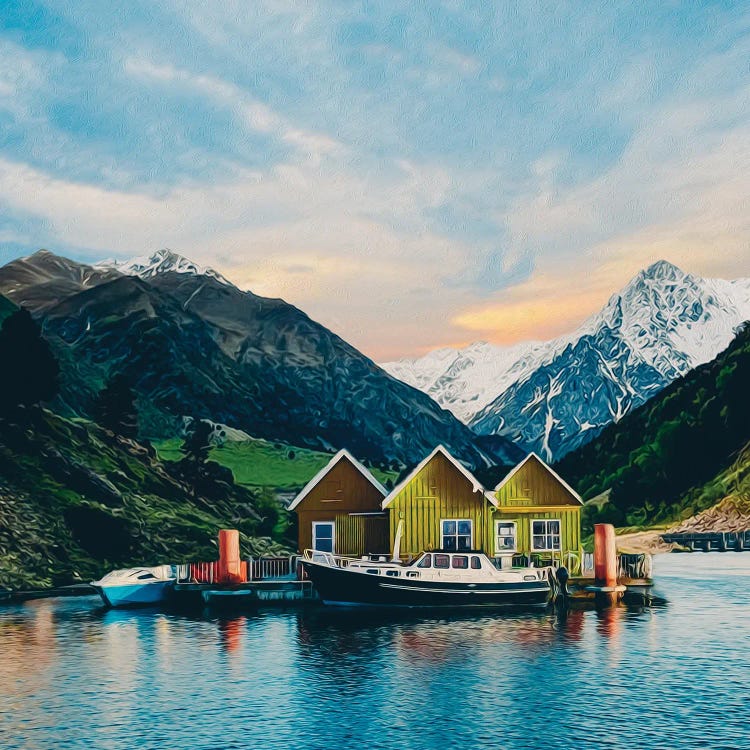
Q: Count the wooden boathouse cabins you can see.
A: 3